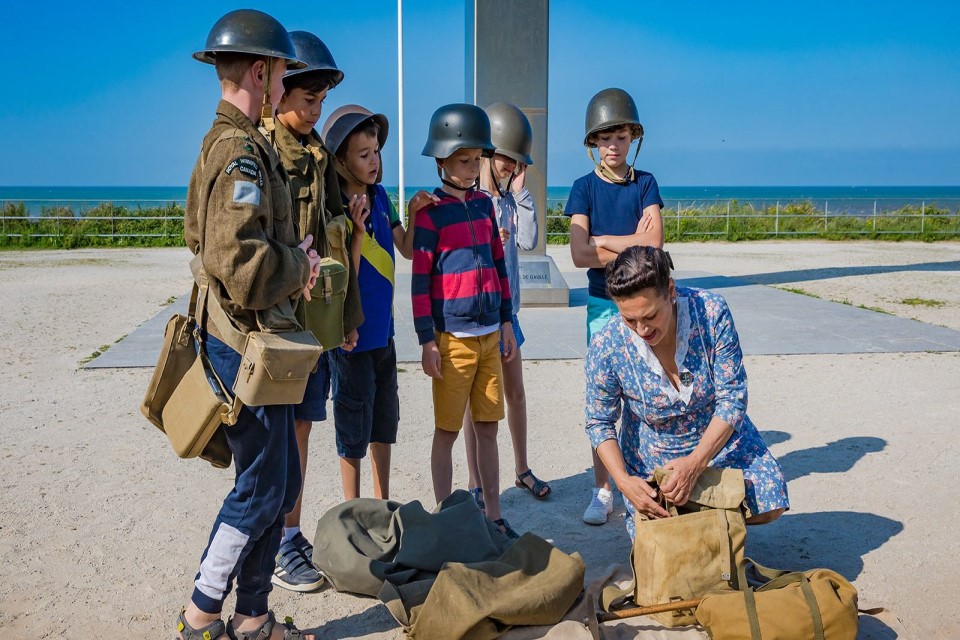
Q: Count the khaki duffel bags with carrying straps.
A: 1